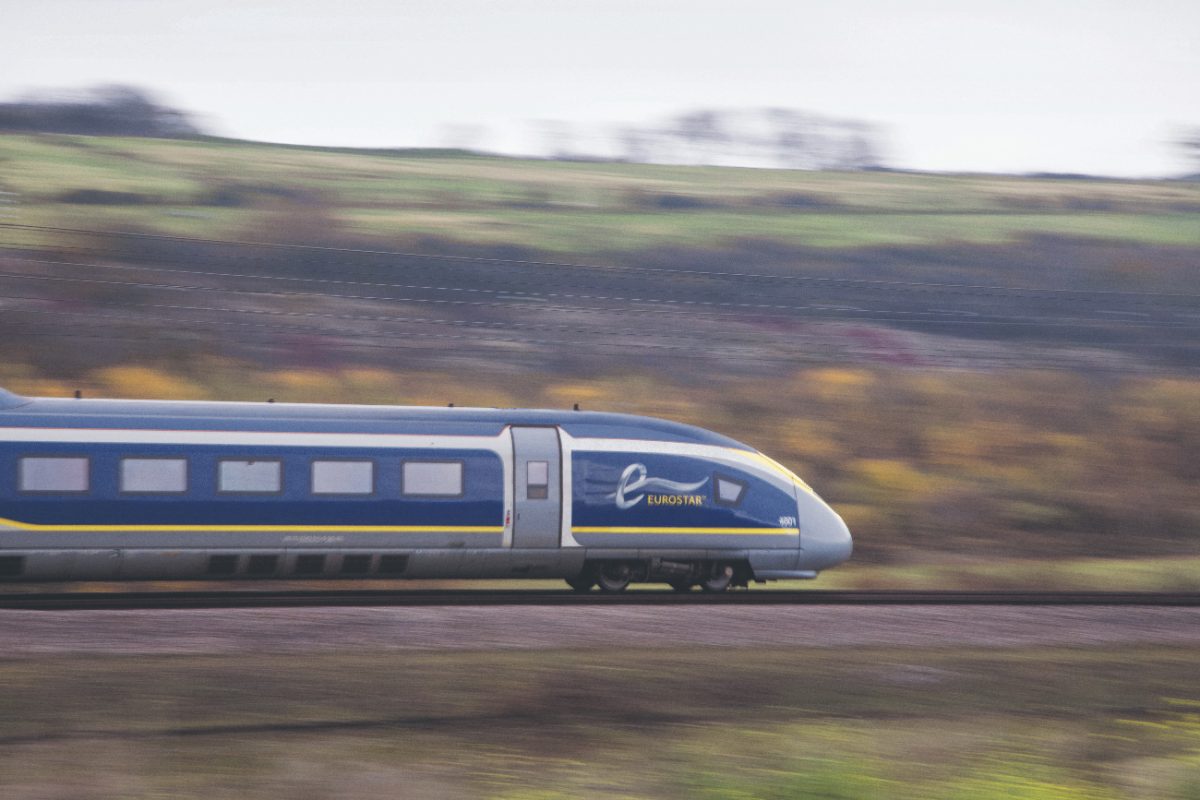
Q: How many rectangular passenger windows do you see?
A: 5